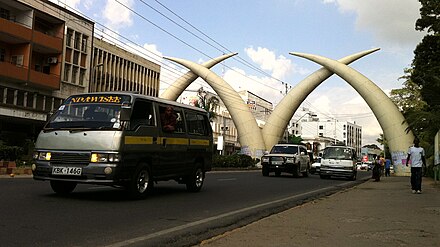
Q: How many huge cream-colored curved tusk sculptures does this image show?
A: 4